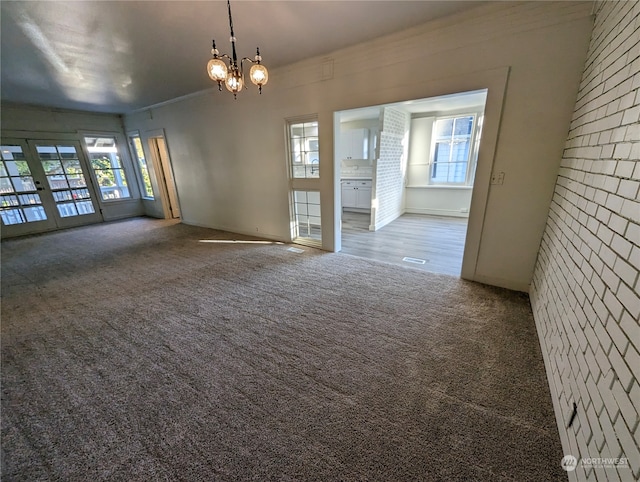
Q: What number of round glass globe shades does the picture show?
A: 3